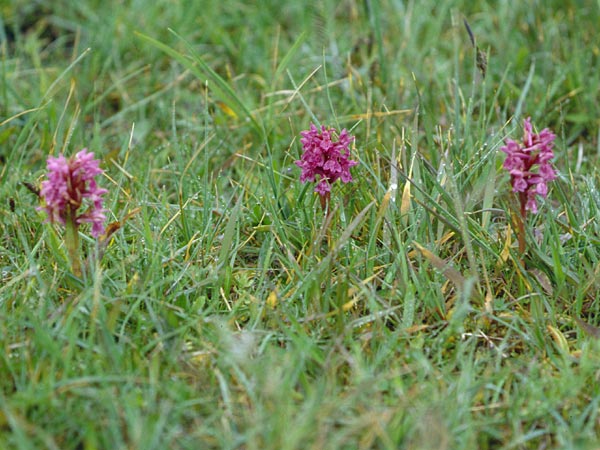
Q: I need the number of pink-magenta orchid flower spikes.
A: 3